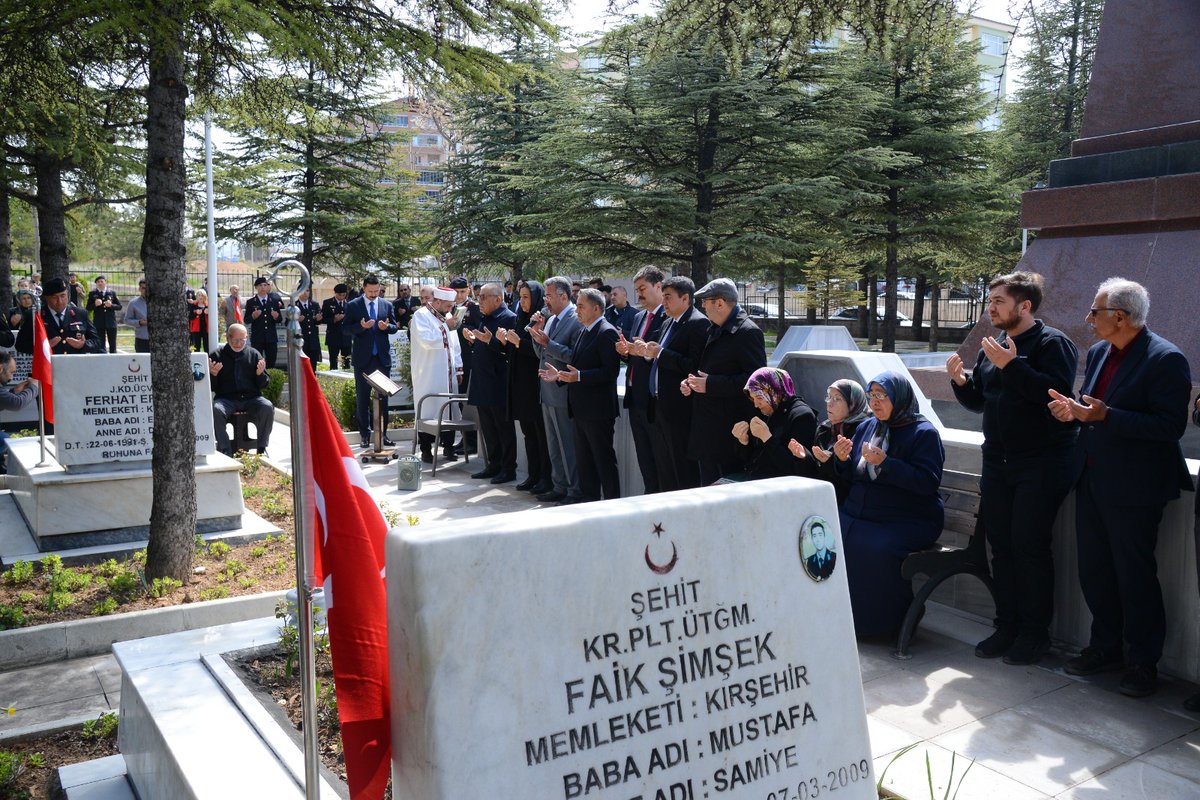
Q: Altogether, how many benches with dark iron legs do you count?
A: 1